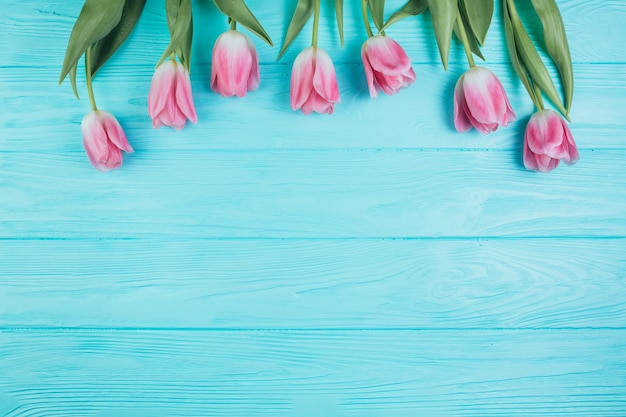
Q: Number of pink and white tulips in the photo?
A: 7